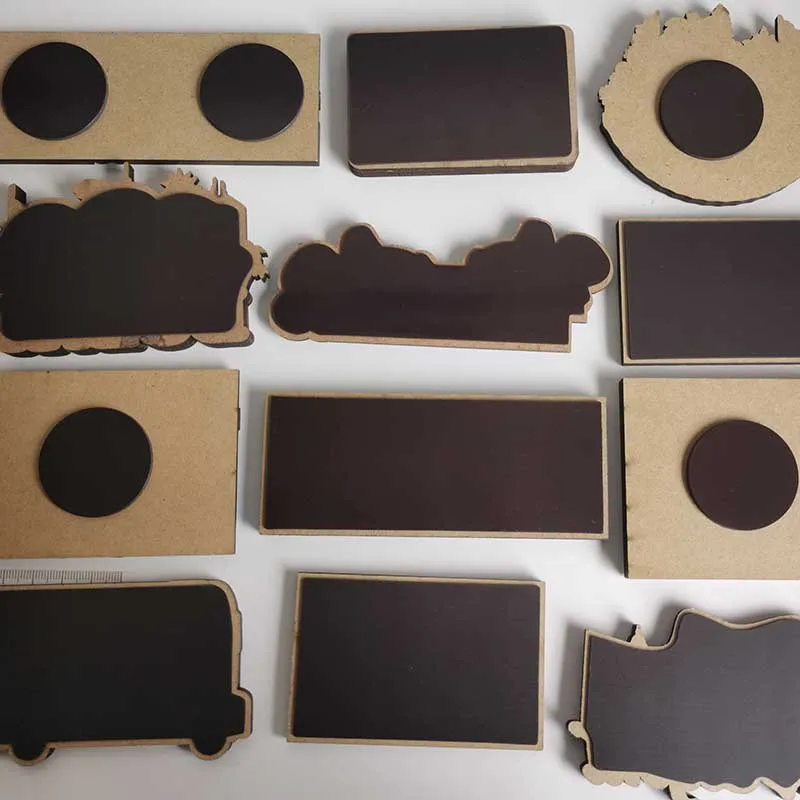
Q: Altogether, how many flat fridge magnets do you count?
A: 12